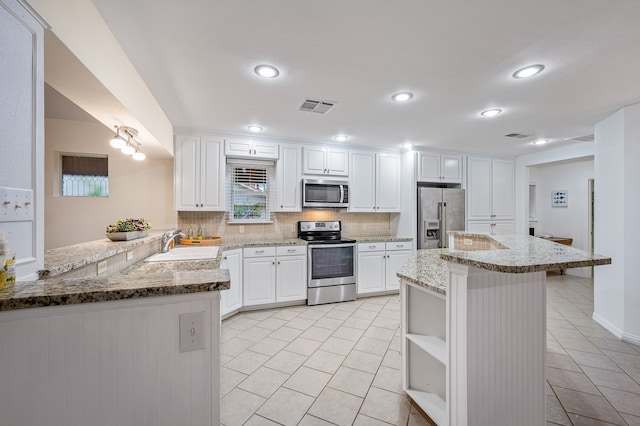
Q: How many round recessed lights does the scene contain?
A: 8